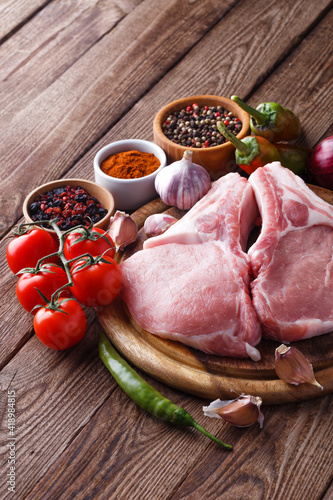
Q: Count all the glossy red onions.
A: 1